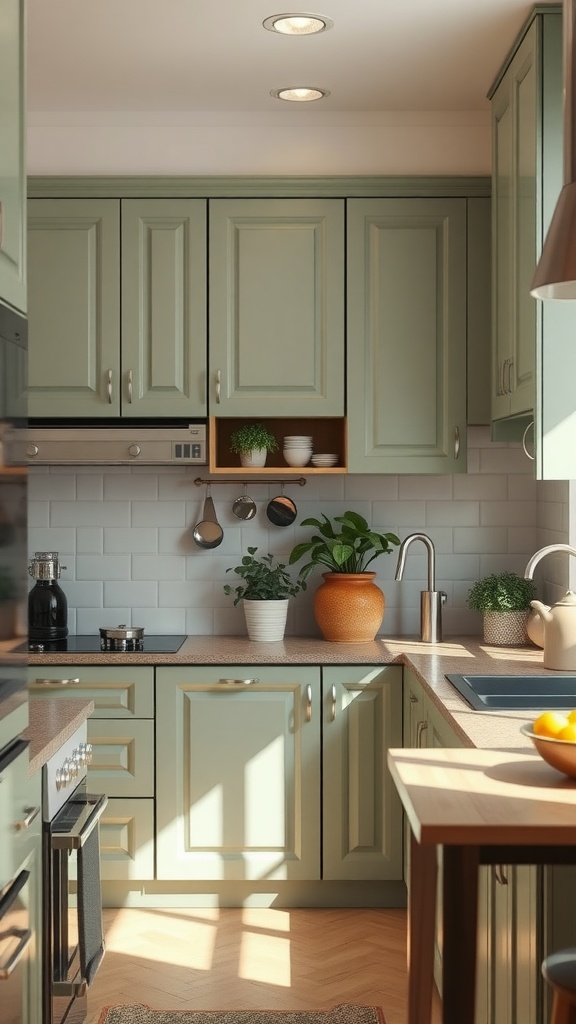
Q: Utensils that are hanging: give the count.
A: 3